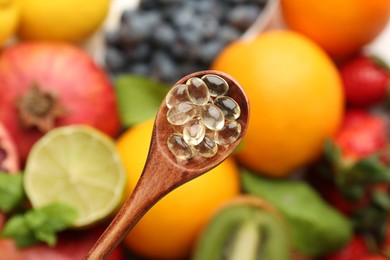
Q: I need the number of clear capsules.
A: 10